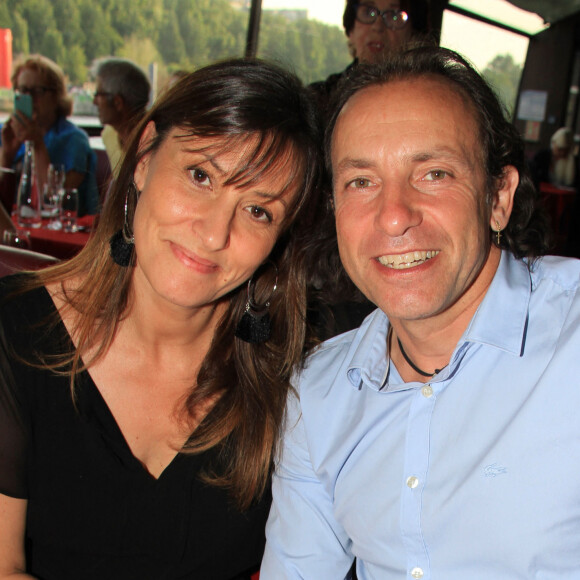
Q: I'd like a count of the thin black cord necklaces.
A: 1